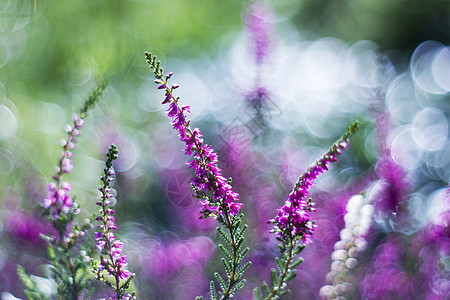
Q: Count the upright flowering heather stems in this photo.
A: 4